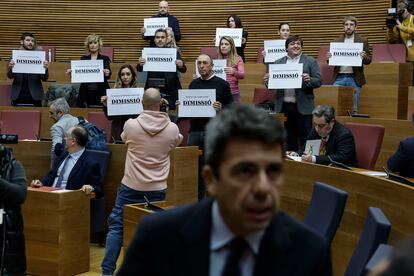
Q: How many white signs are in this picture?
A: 11